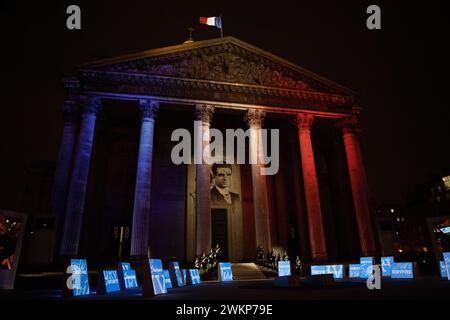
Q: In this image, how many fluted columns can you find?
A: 7